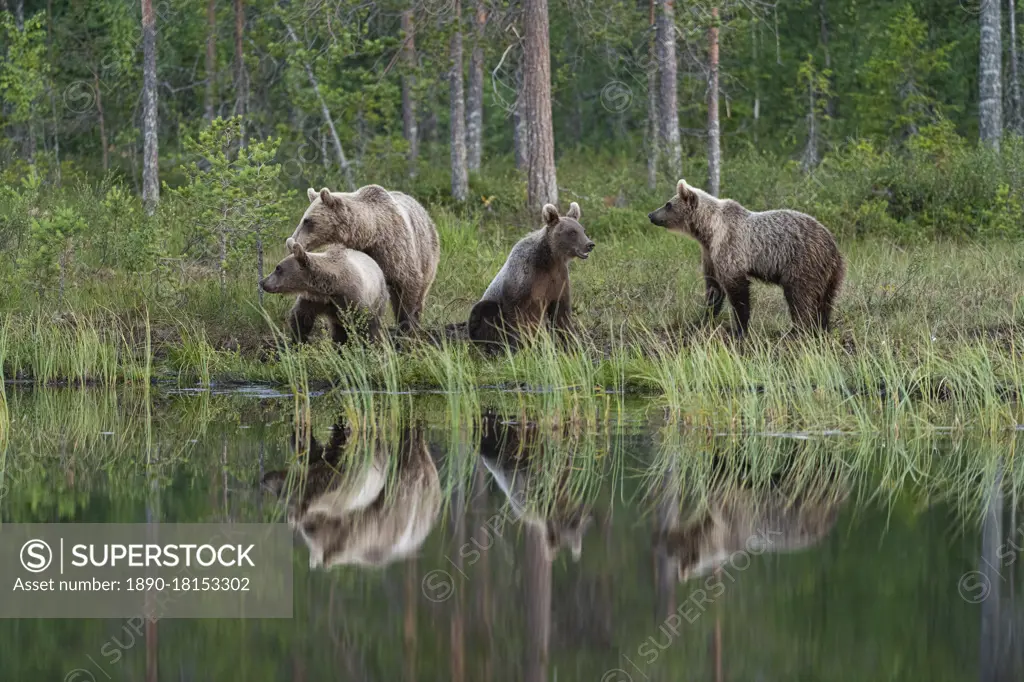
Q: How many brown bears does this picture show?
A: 4